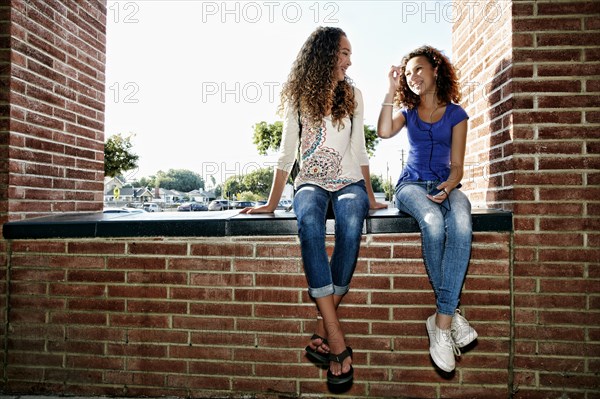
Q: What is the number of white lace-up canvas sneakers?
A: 2